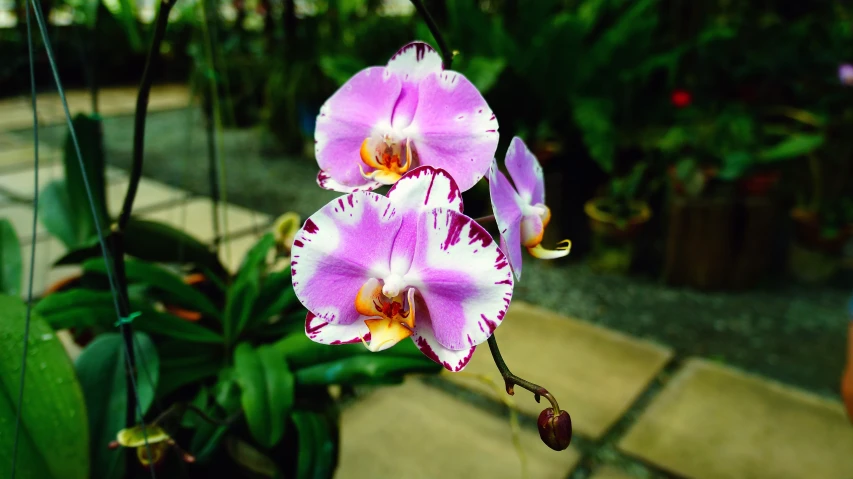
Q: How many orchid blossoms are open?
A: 3